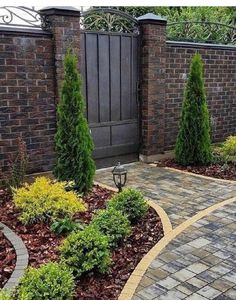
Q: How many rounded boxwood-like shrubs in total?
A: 4